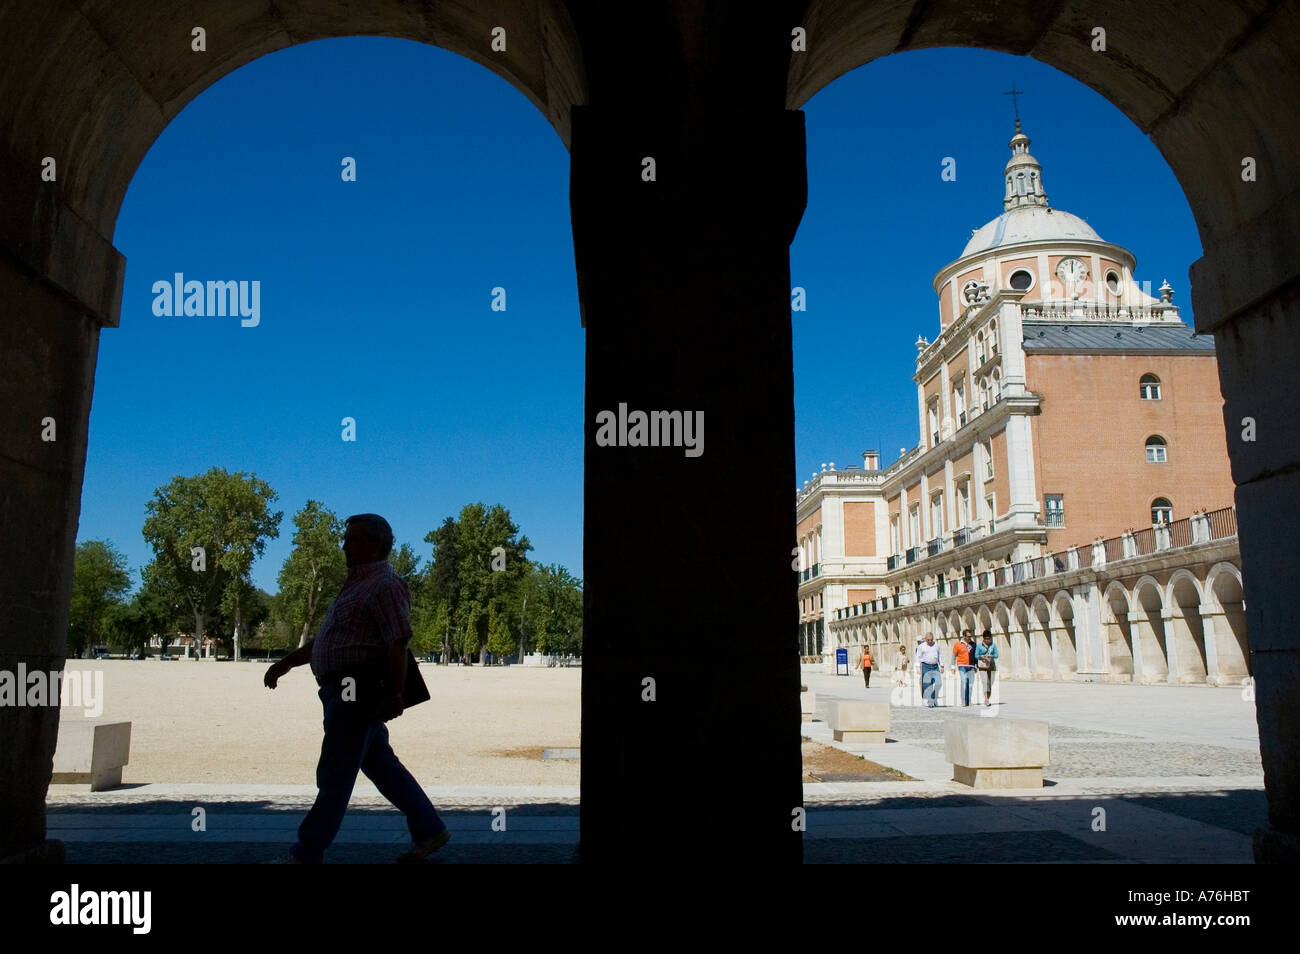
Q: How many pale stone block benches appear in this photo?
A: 4